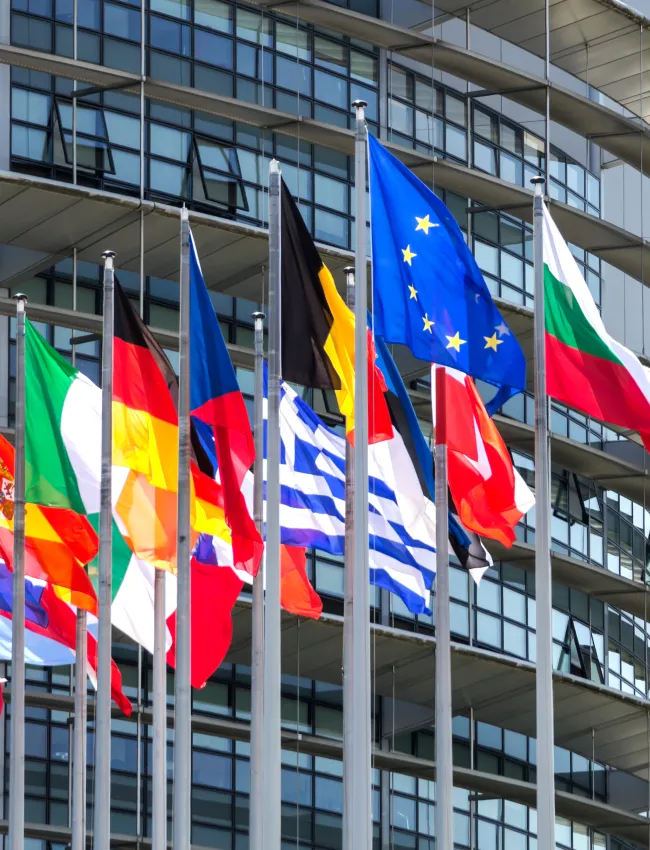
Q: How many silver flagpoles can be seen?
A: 11